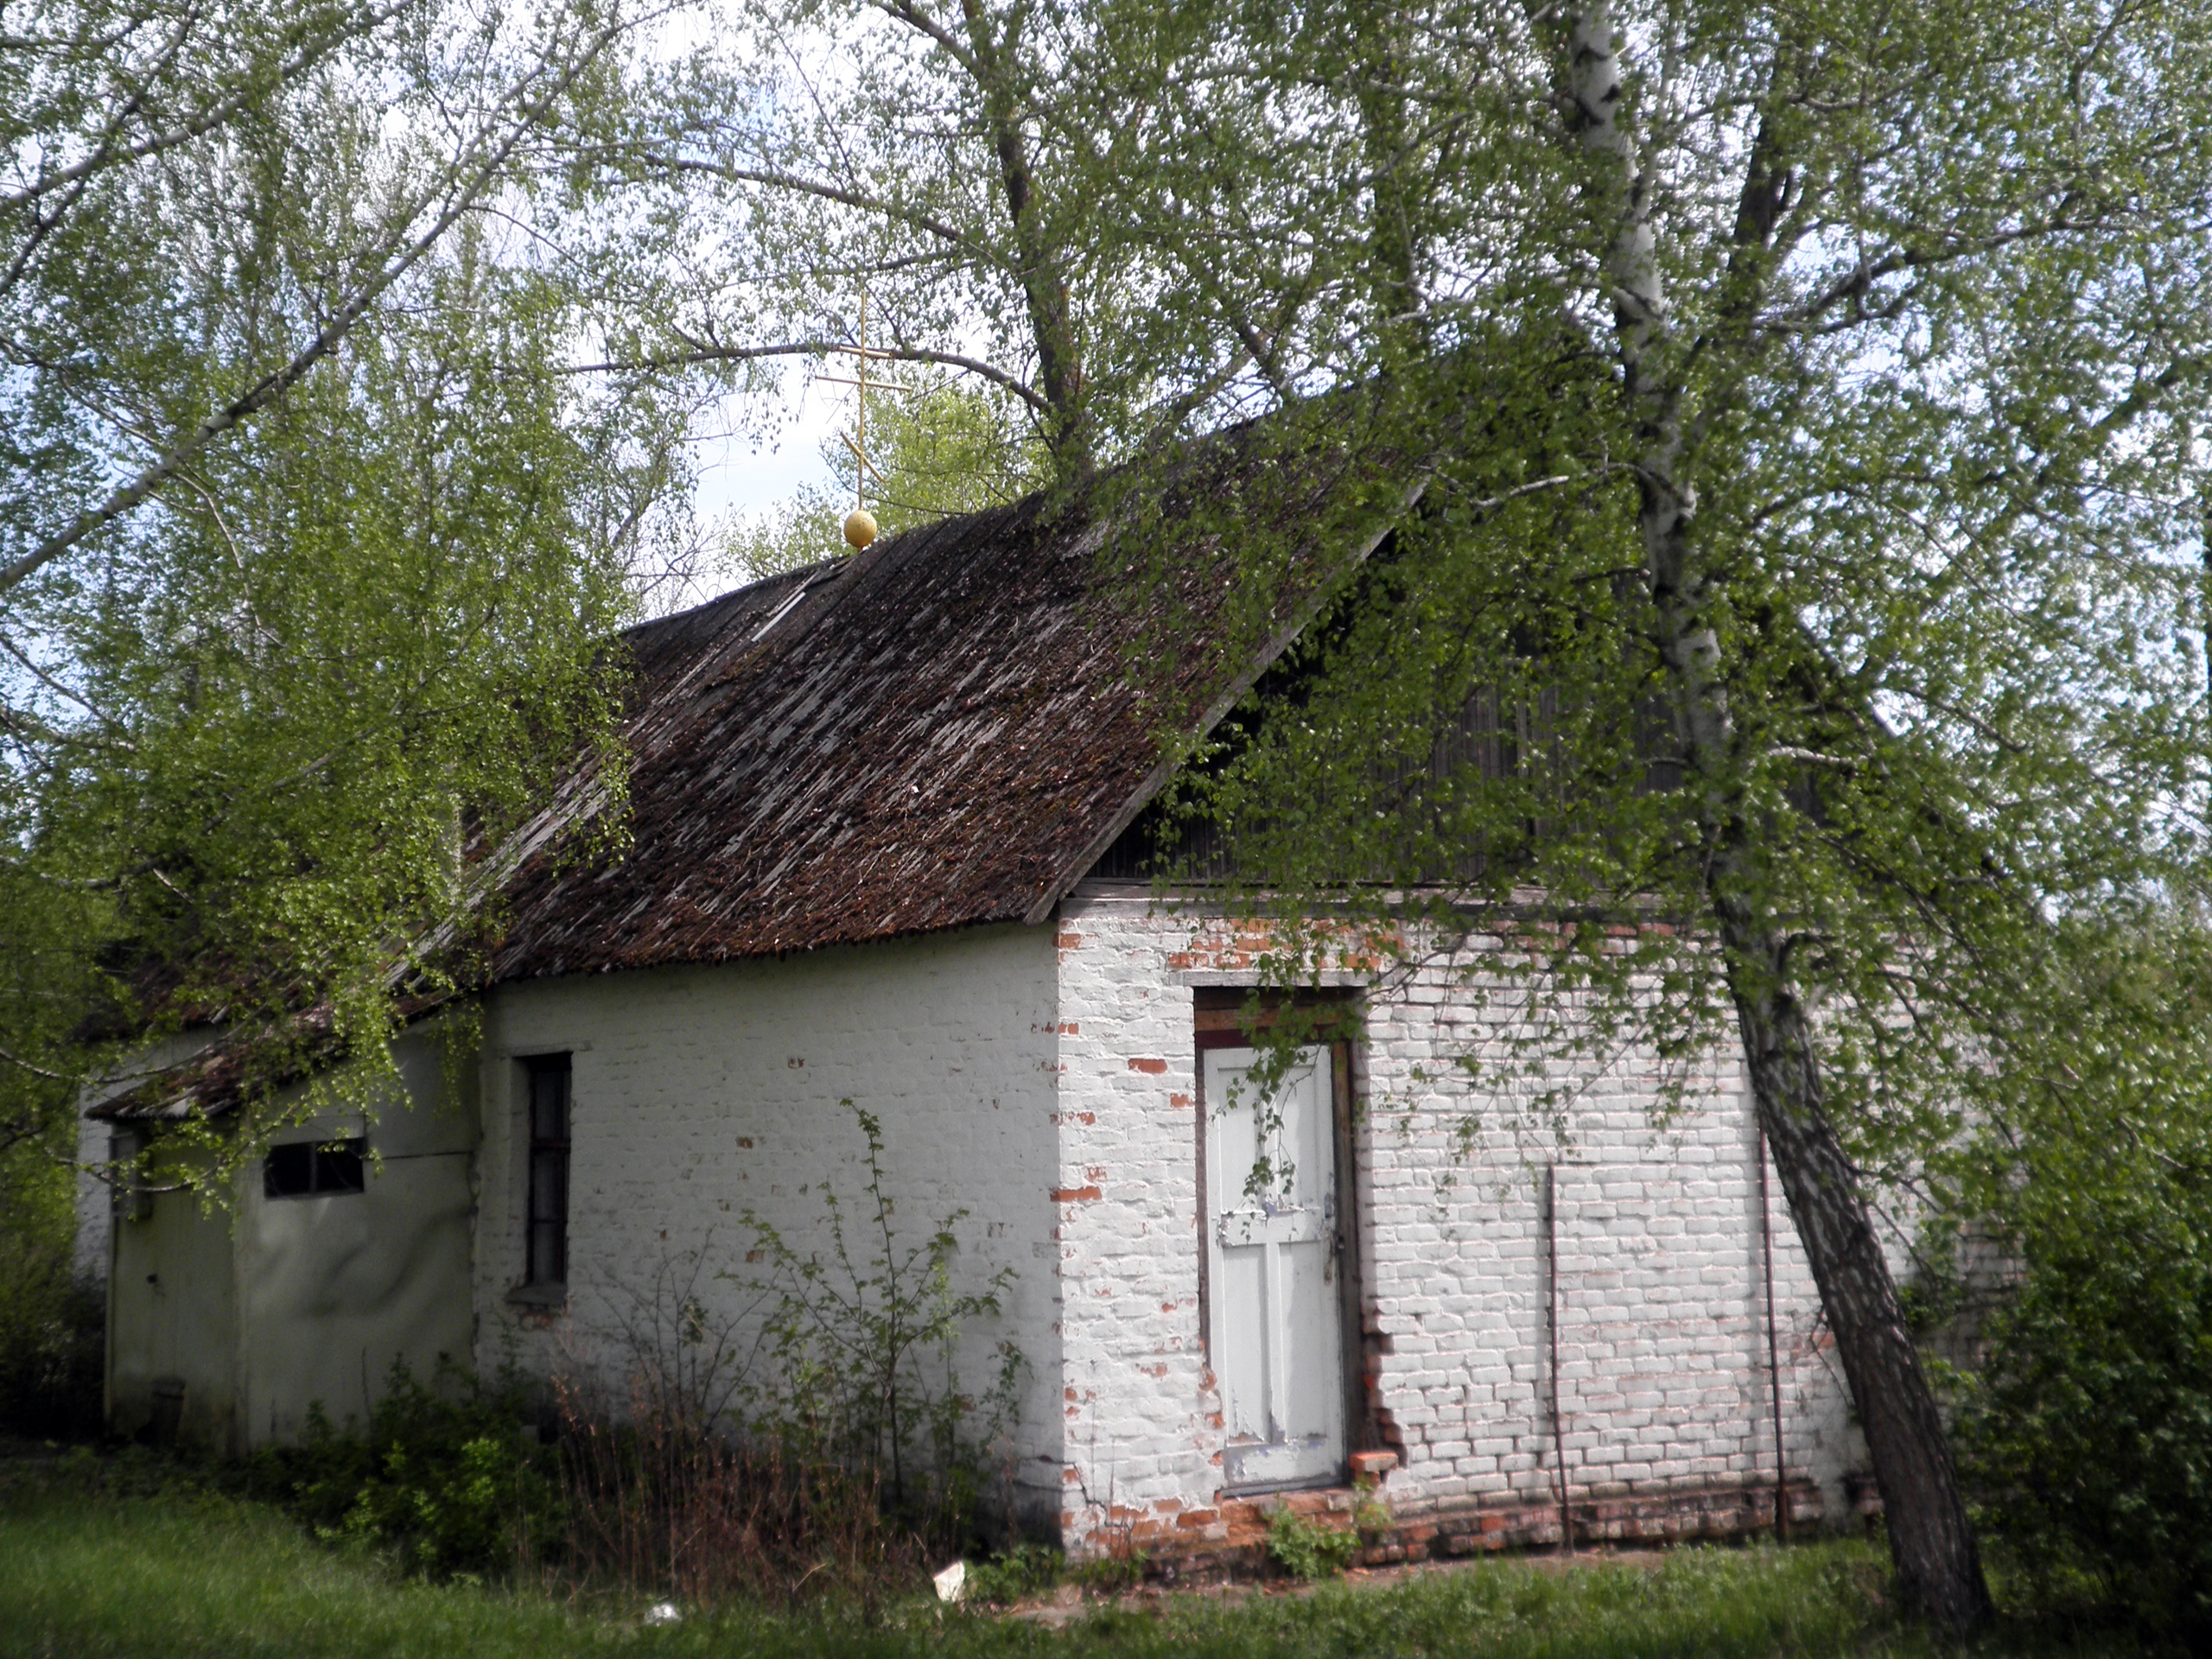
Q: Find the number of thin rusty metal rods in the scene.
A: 2